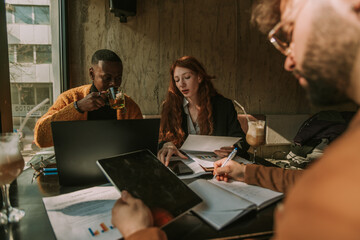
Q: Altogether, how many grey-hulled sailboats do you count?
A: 0